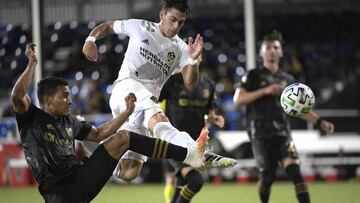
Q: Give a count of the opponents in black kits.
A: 3